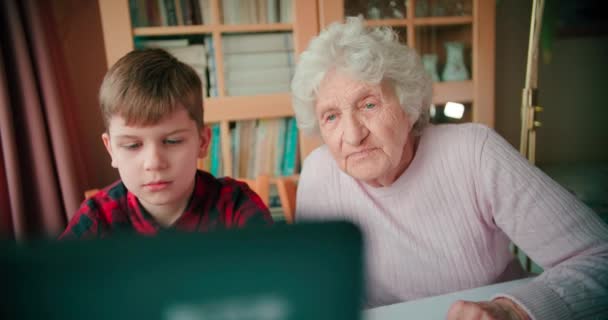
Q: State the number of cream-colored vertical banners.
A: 0